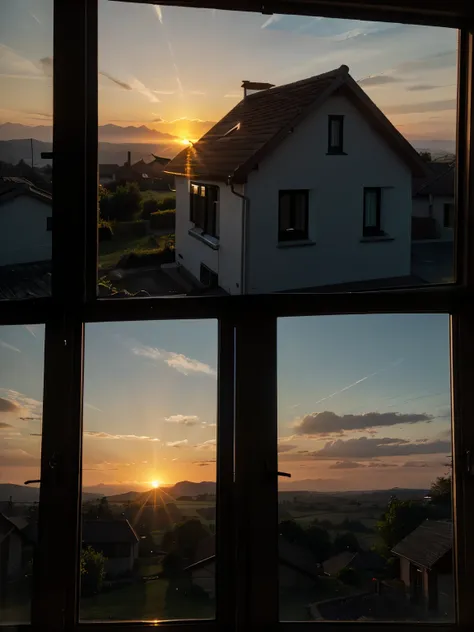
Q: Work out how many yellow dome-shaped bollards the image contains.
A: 0